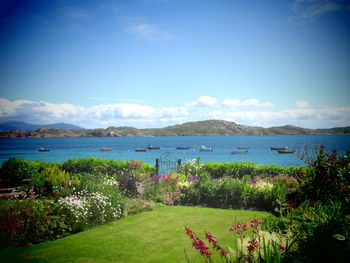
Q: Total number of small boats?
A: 10